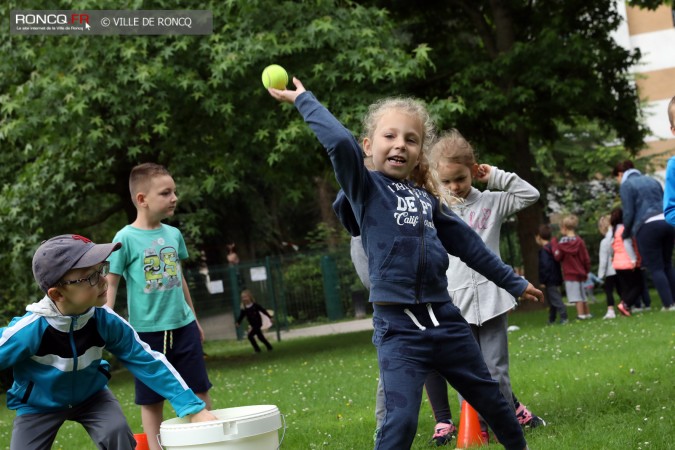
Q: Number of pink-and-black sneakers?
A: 2